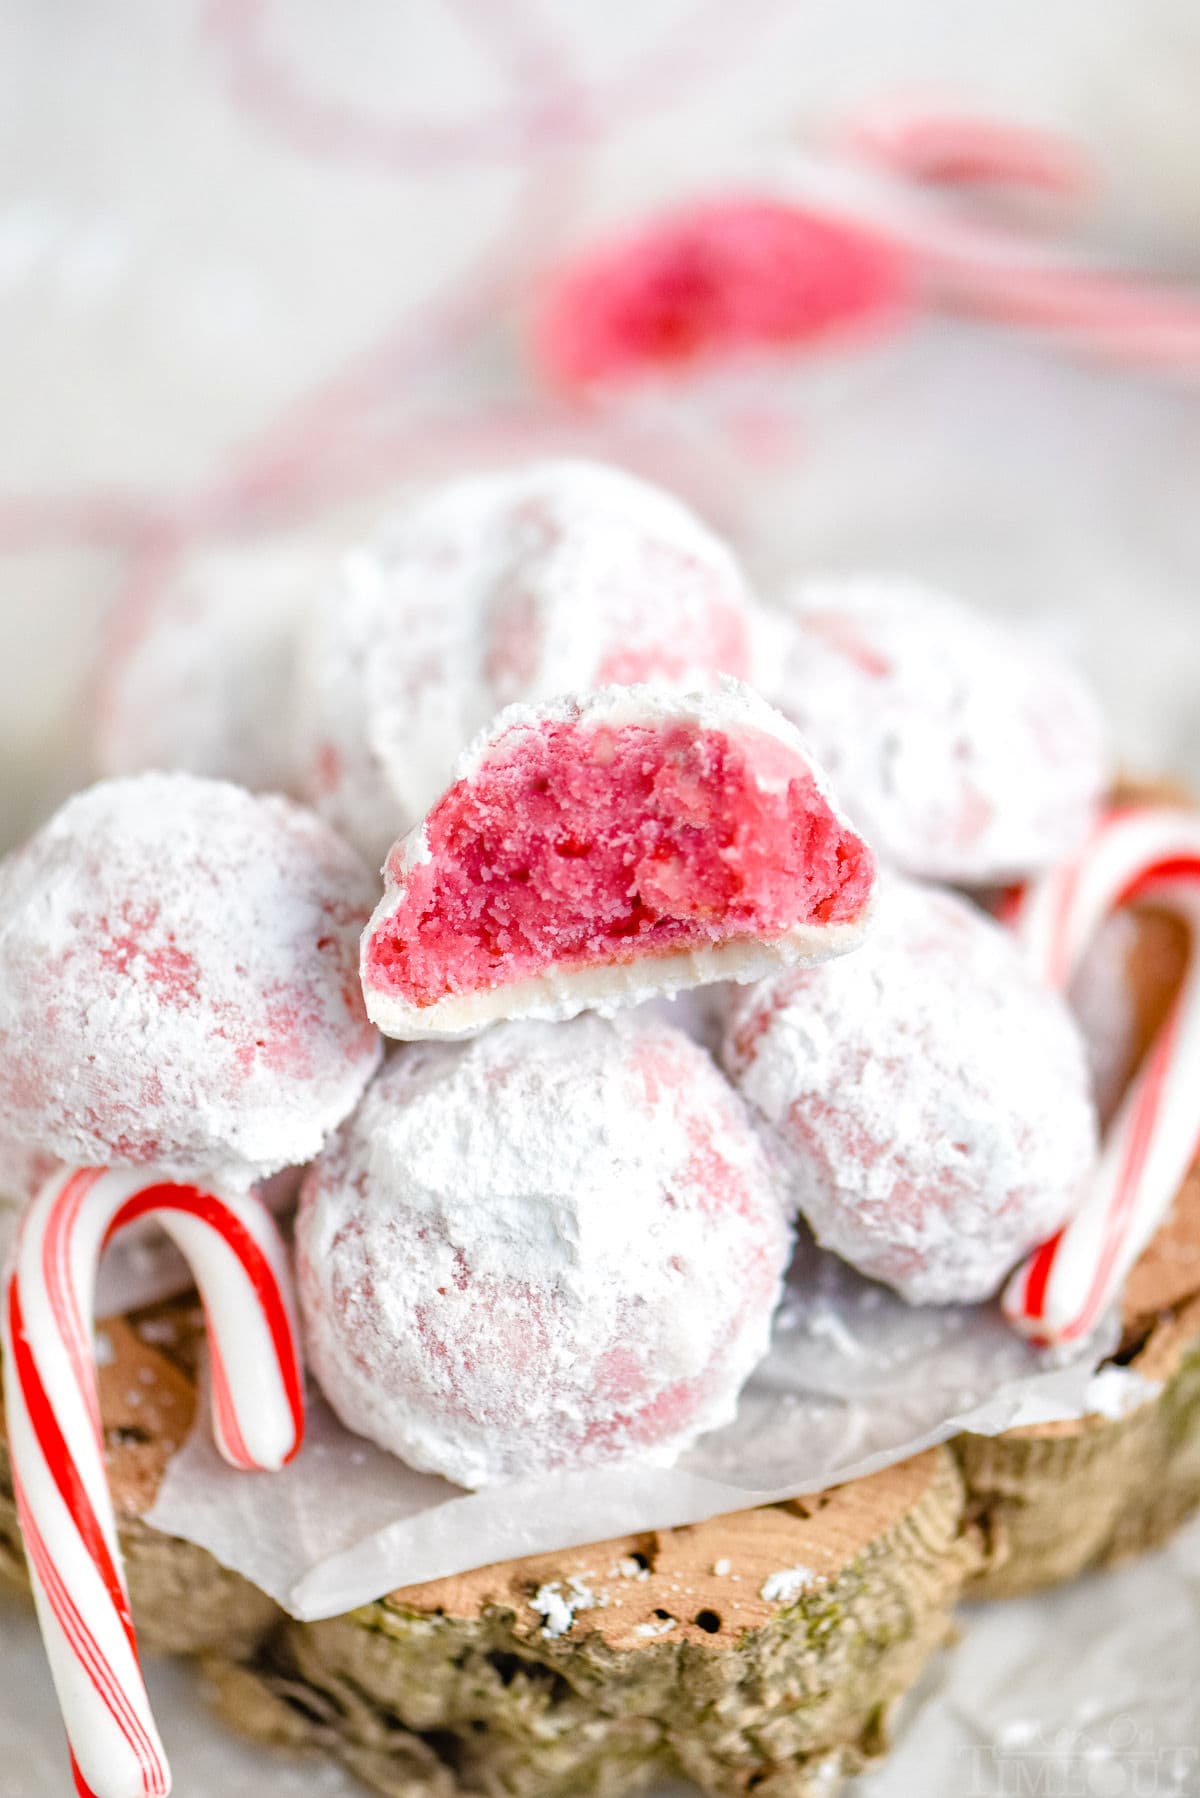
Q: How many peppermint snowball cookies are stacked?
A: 7